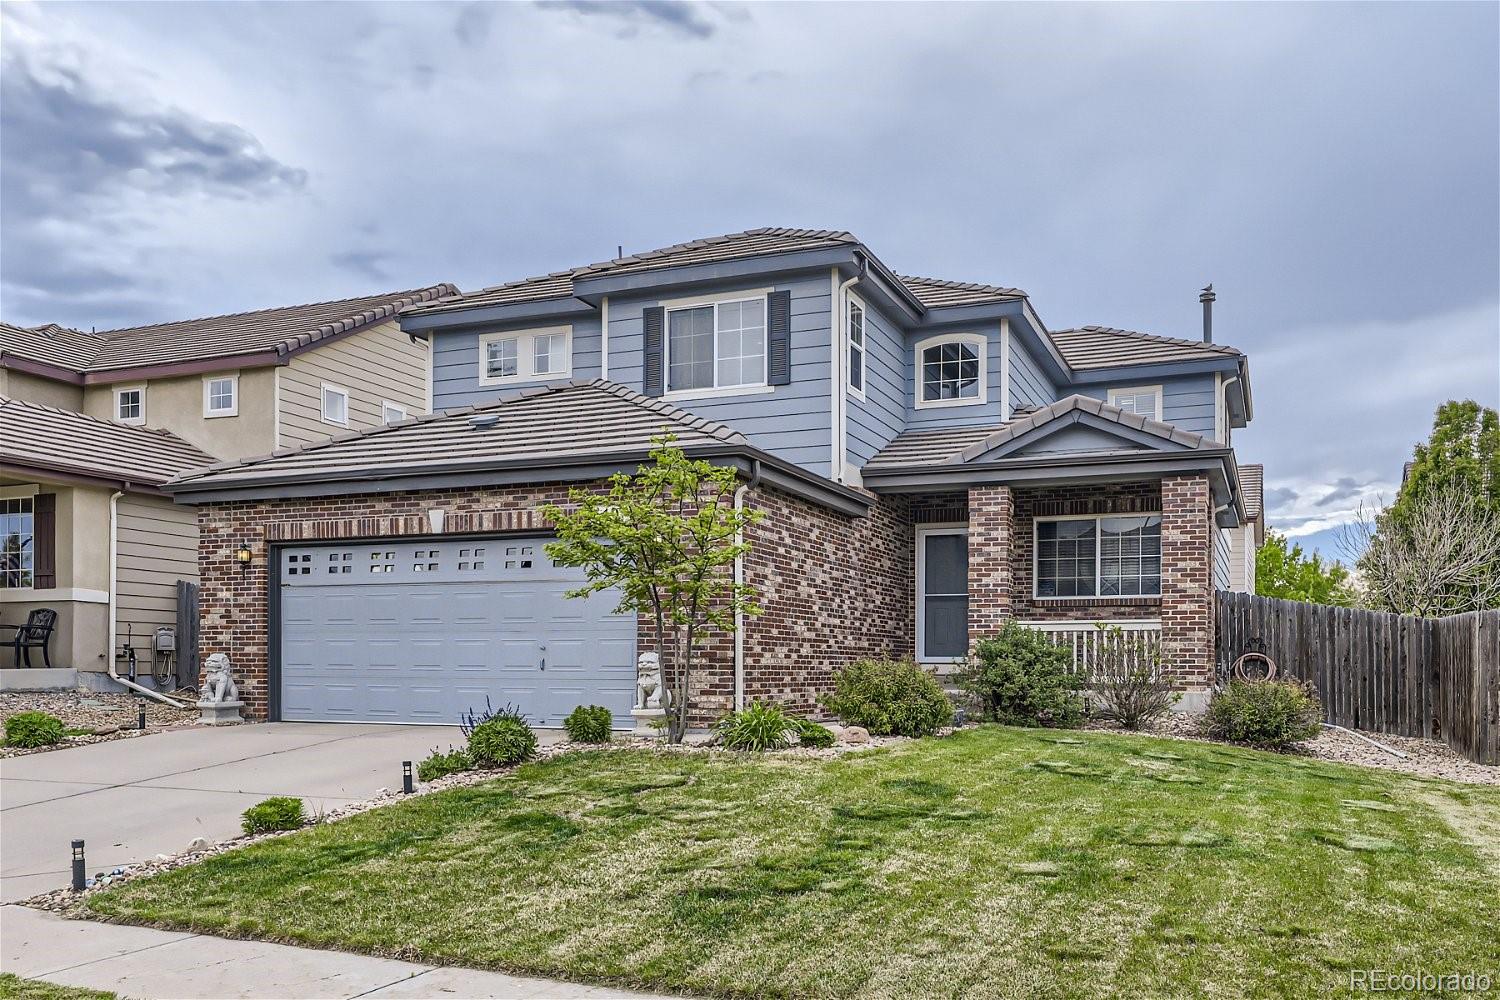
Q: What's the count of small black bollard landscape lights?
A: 3